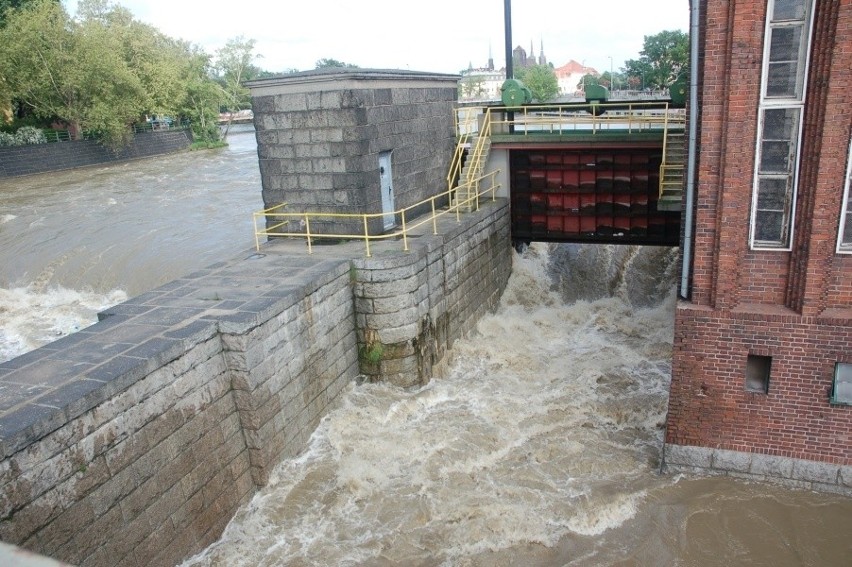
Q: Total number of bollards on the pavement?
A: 0